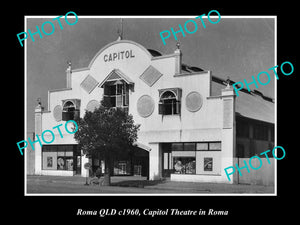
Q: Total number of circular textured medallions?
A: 4